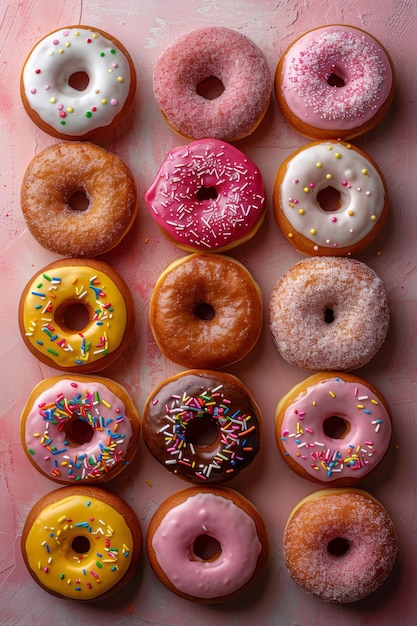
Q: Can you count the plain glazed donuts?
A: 1